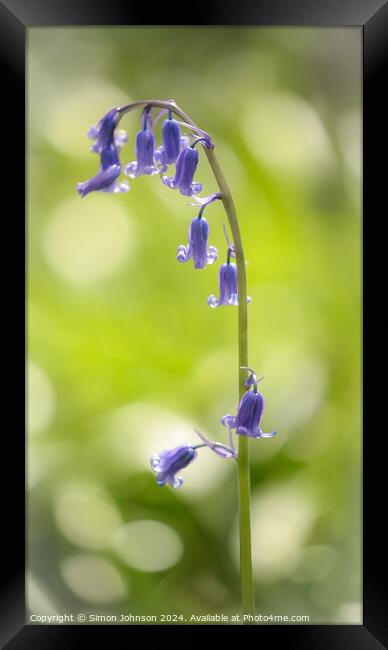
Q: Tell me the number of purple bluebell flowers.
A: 10